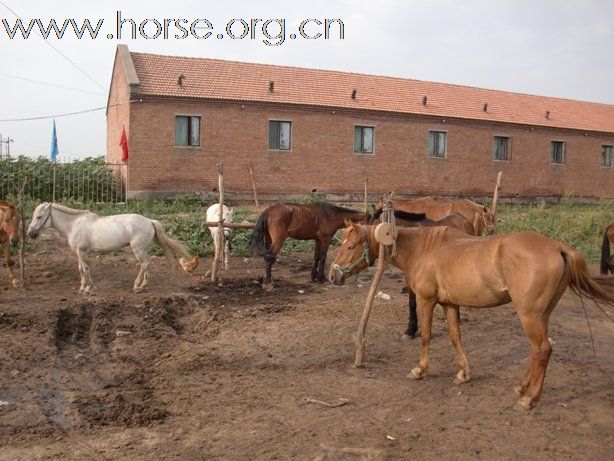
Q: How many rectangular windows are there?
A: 7